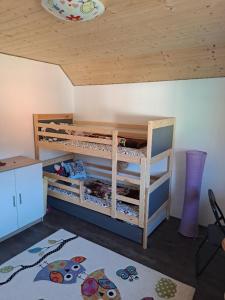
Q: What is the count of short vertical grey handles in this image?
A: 2